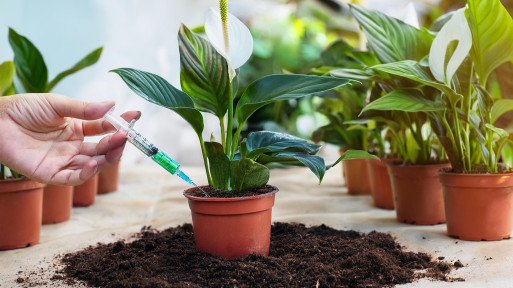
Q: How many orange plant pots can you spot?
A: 9